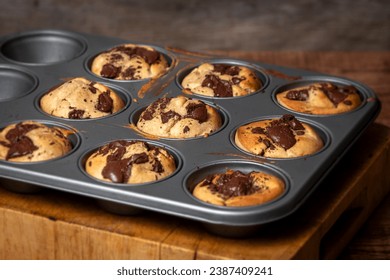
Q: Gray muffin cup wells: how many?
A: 11